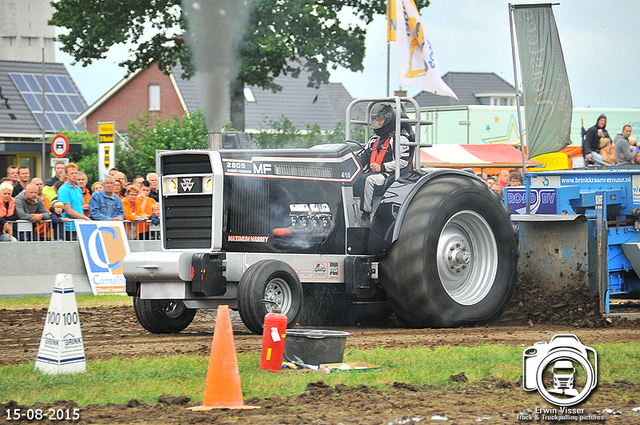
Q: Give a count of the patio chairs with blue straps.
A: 0